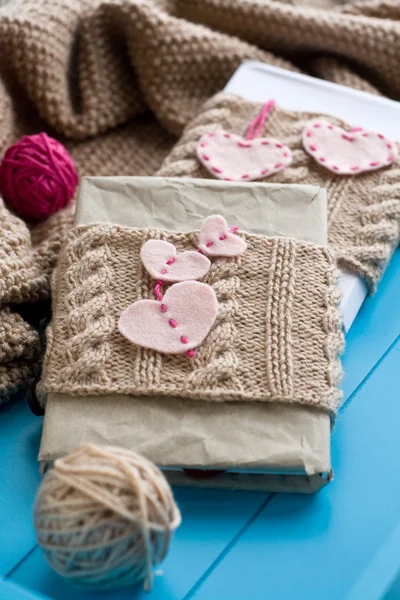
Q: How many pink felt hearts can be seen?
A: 5